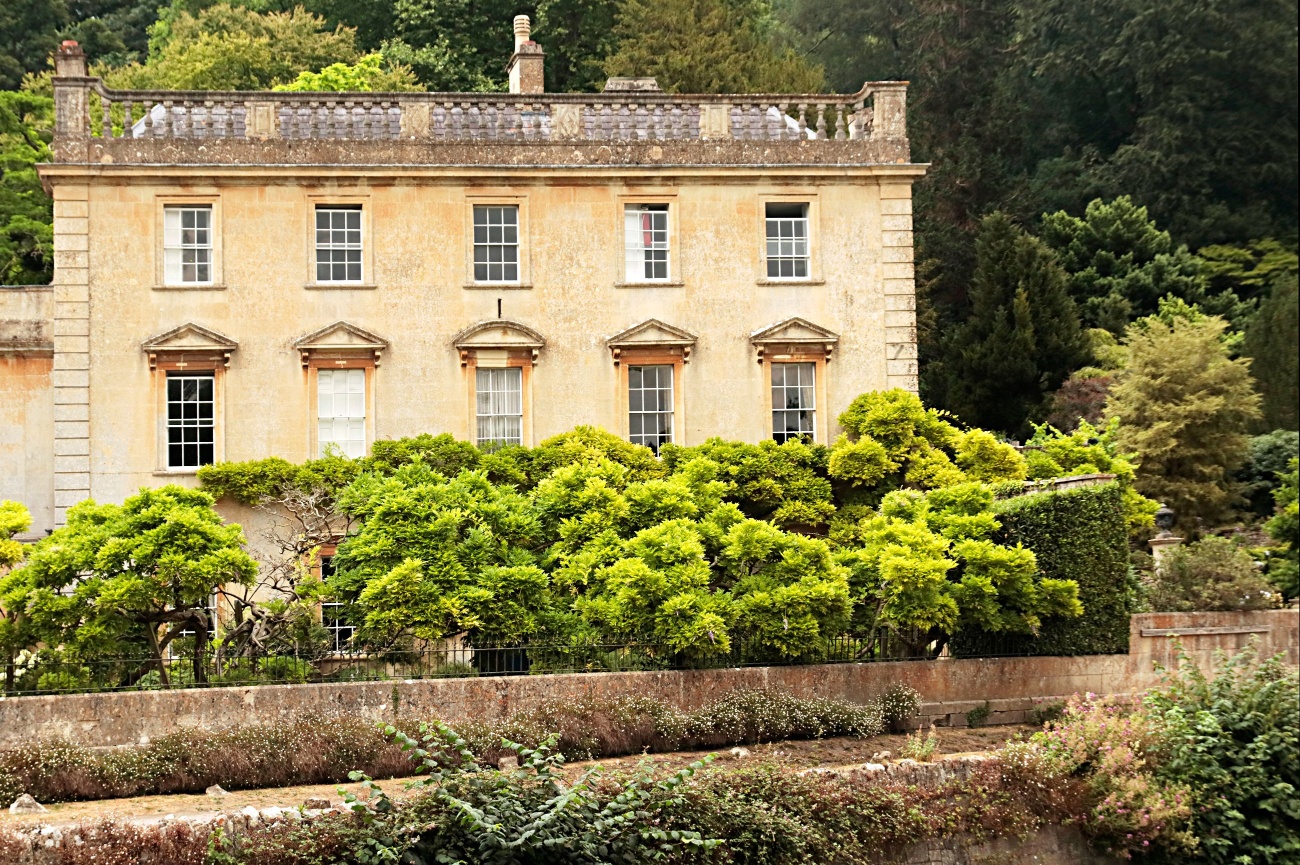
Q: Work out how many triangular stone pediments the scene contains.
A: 4